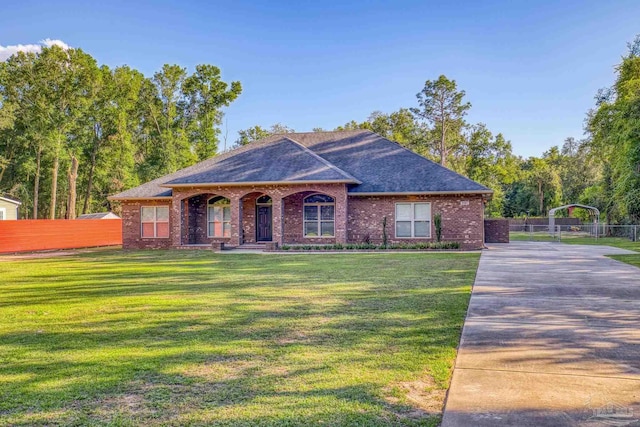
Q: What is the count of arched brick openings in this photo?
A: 3